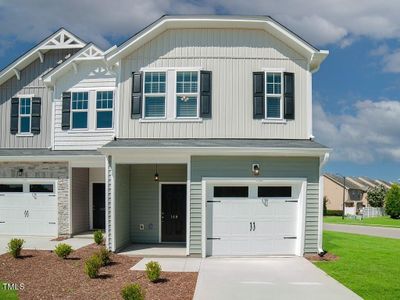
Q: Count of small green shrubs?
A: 7